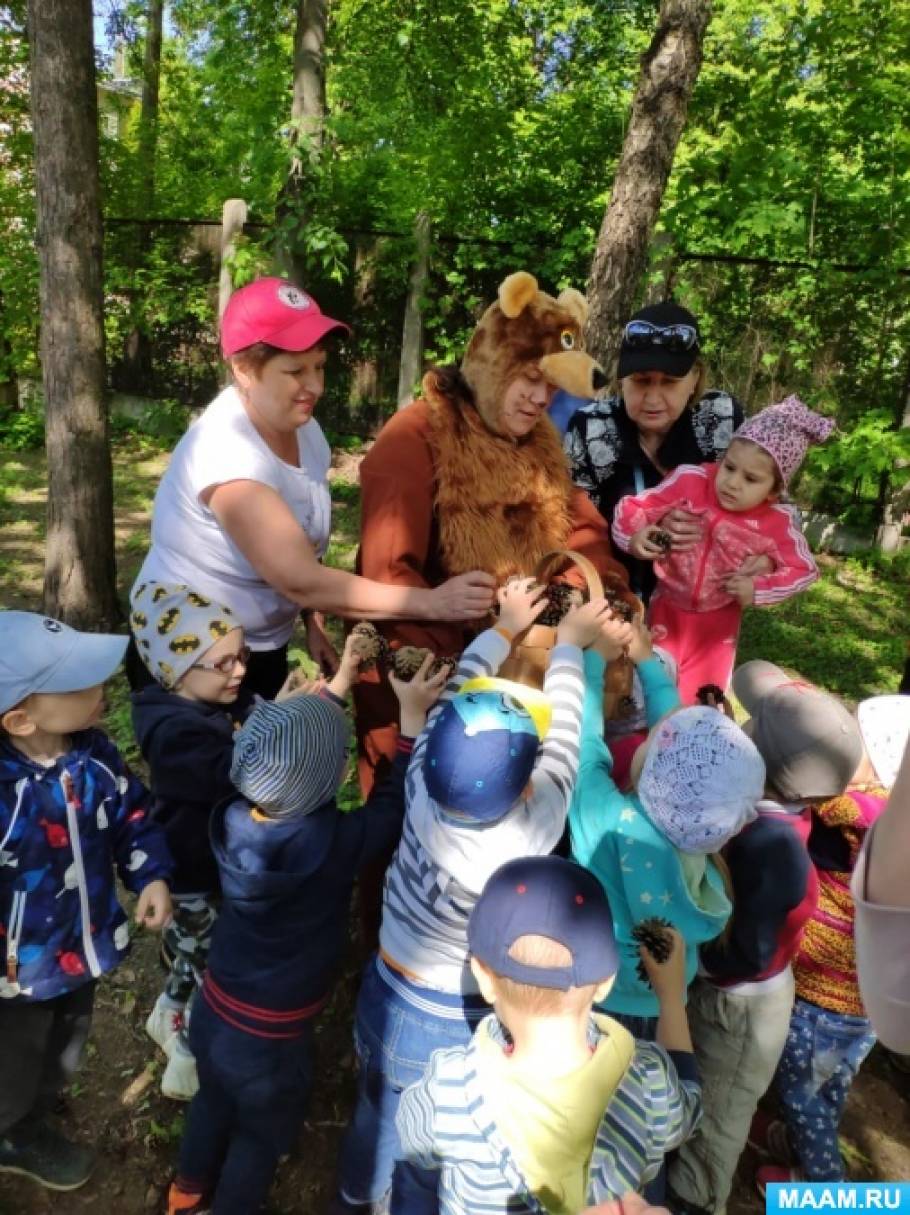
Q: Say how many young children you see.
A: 9